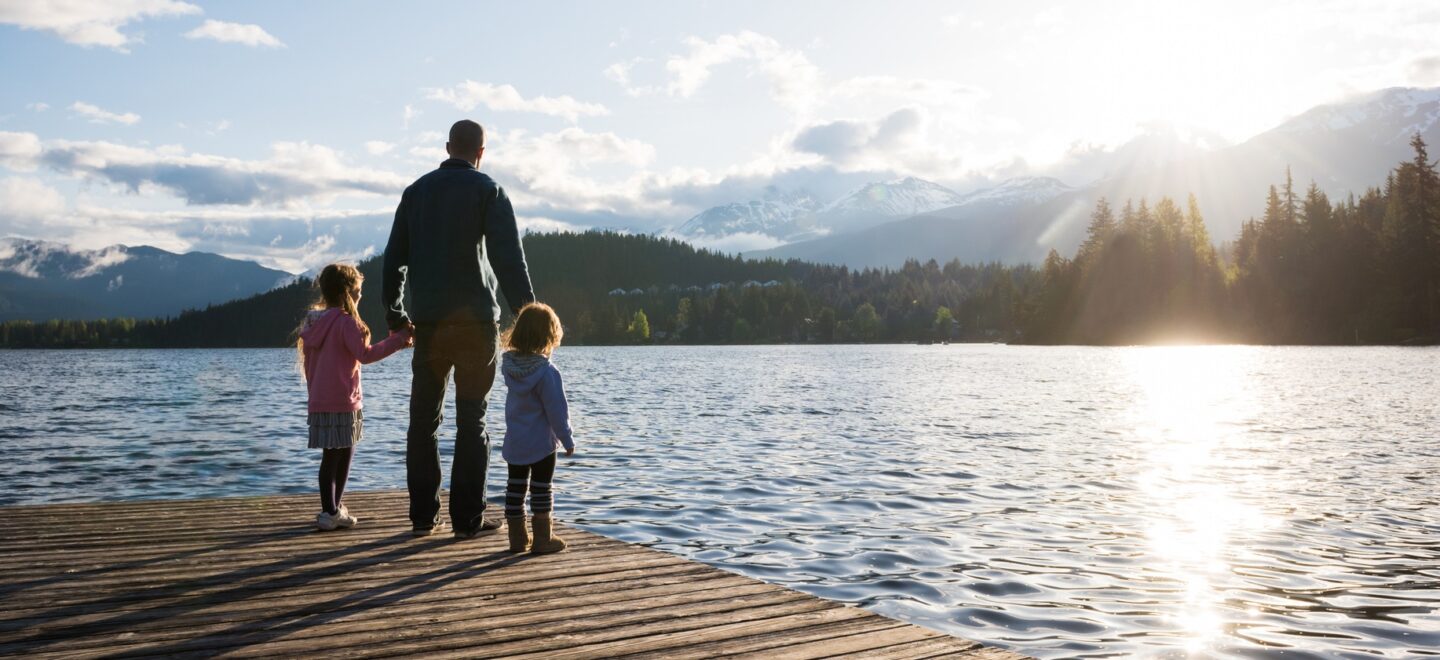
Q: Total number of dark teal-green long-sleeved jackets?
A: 1